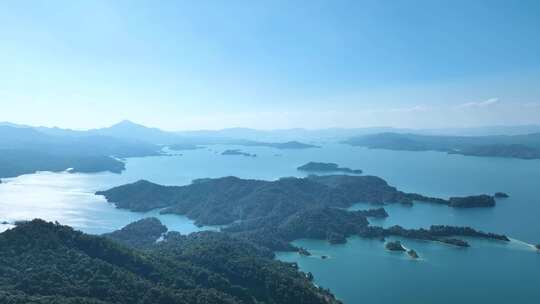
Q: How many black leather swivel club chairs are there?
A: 0